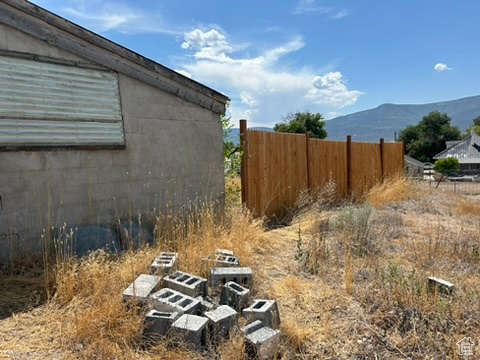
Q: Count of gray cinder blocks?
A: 14